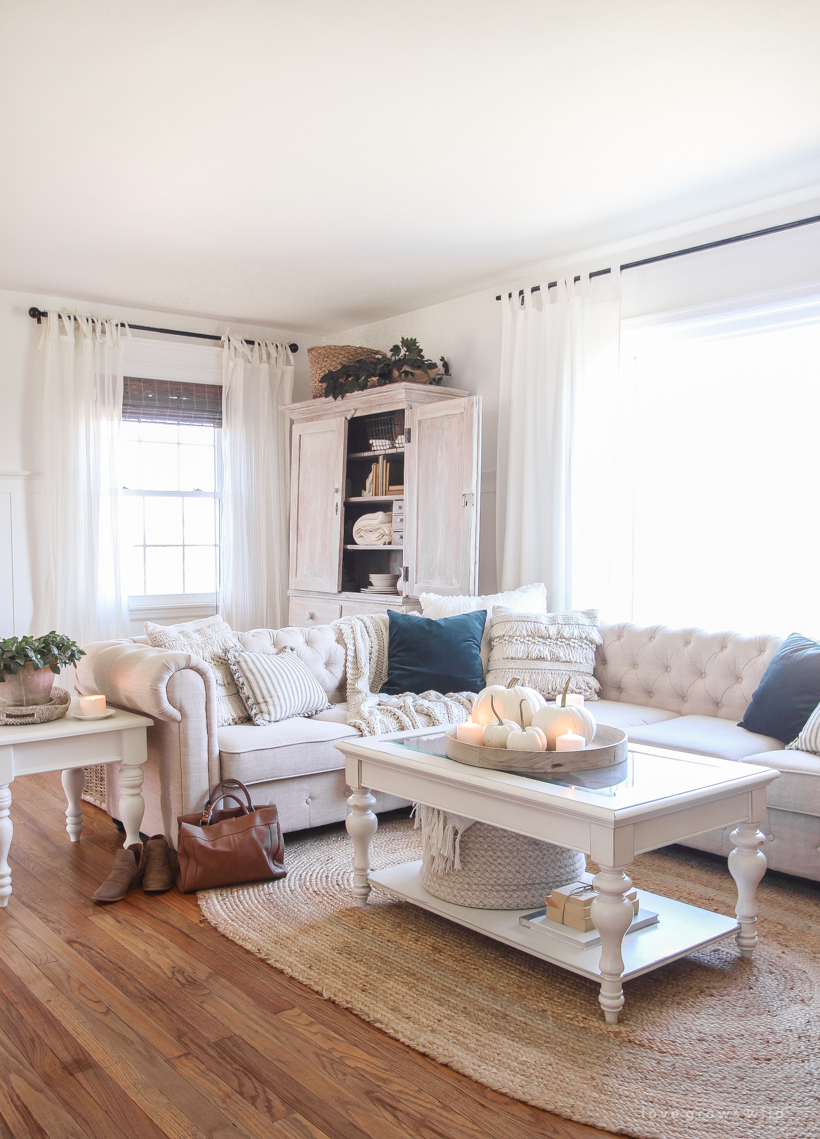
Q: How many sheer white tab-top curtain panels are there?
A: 3